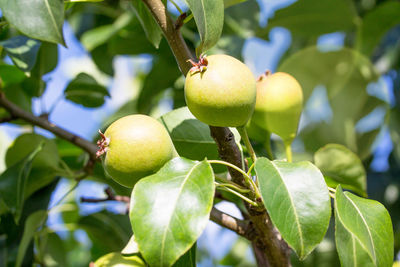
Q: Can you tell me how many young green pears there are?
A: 3